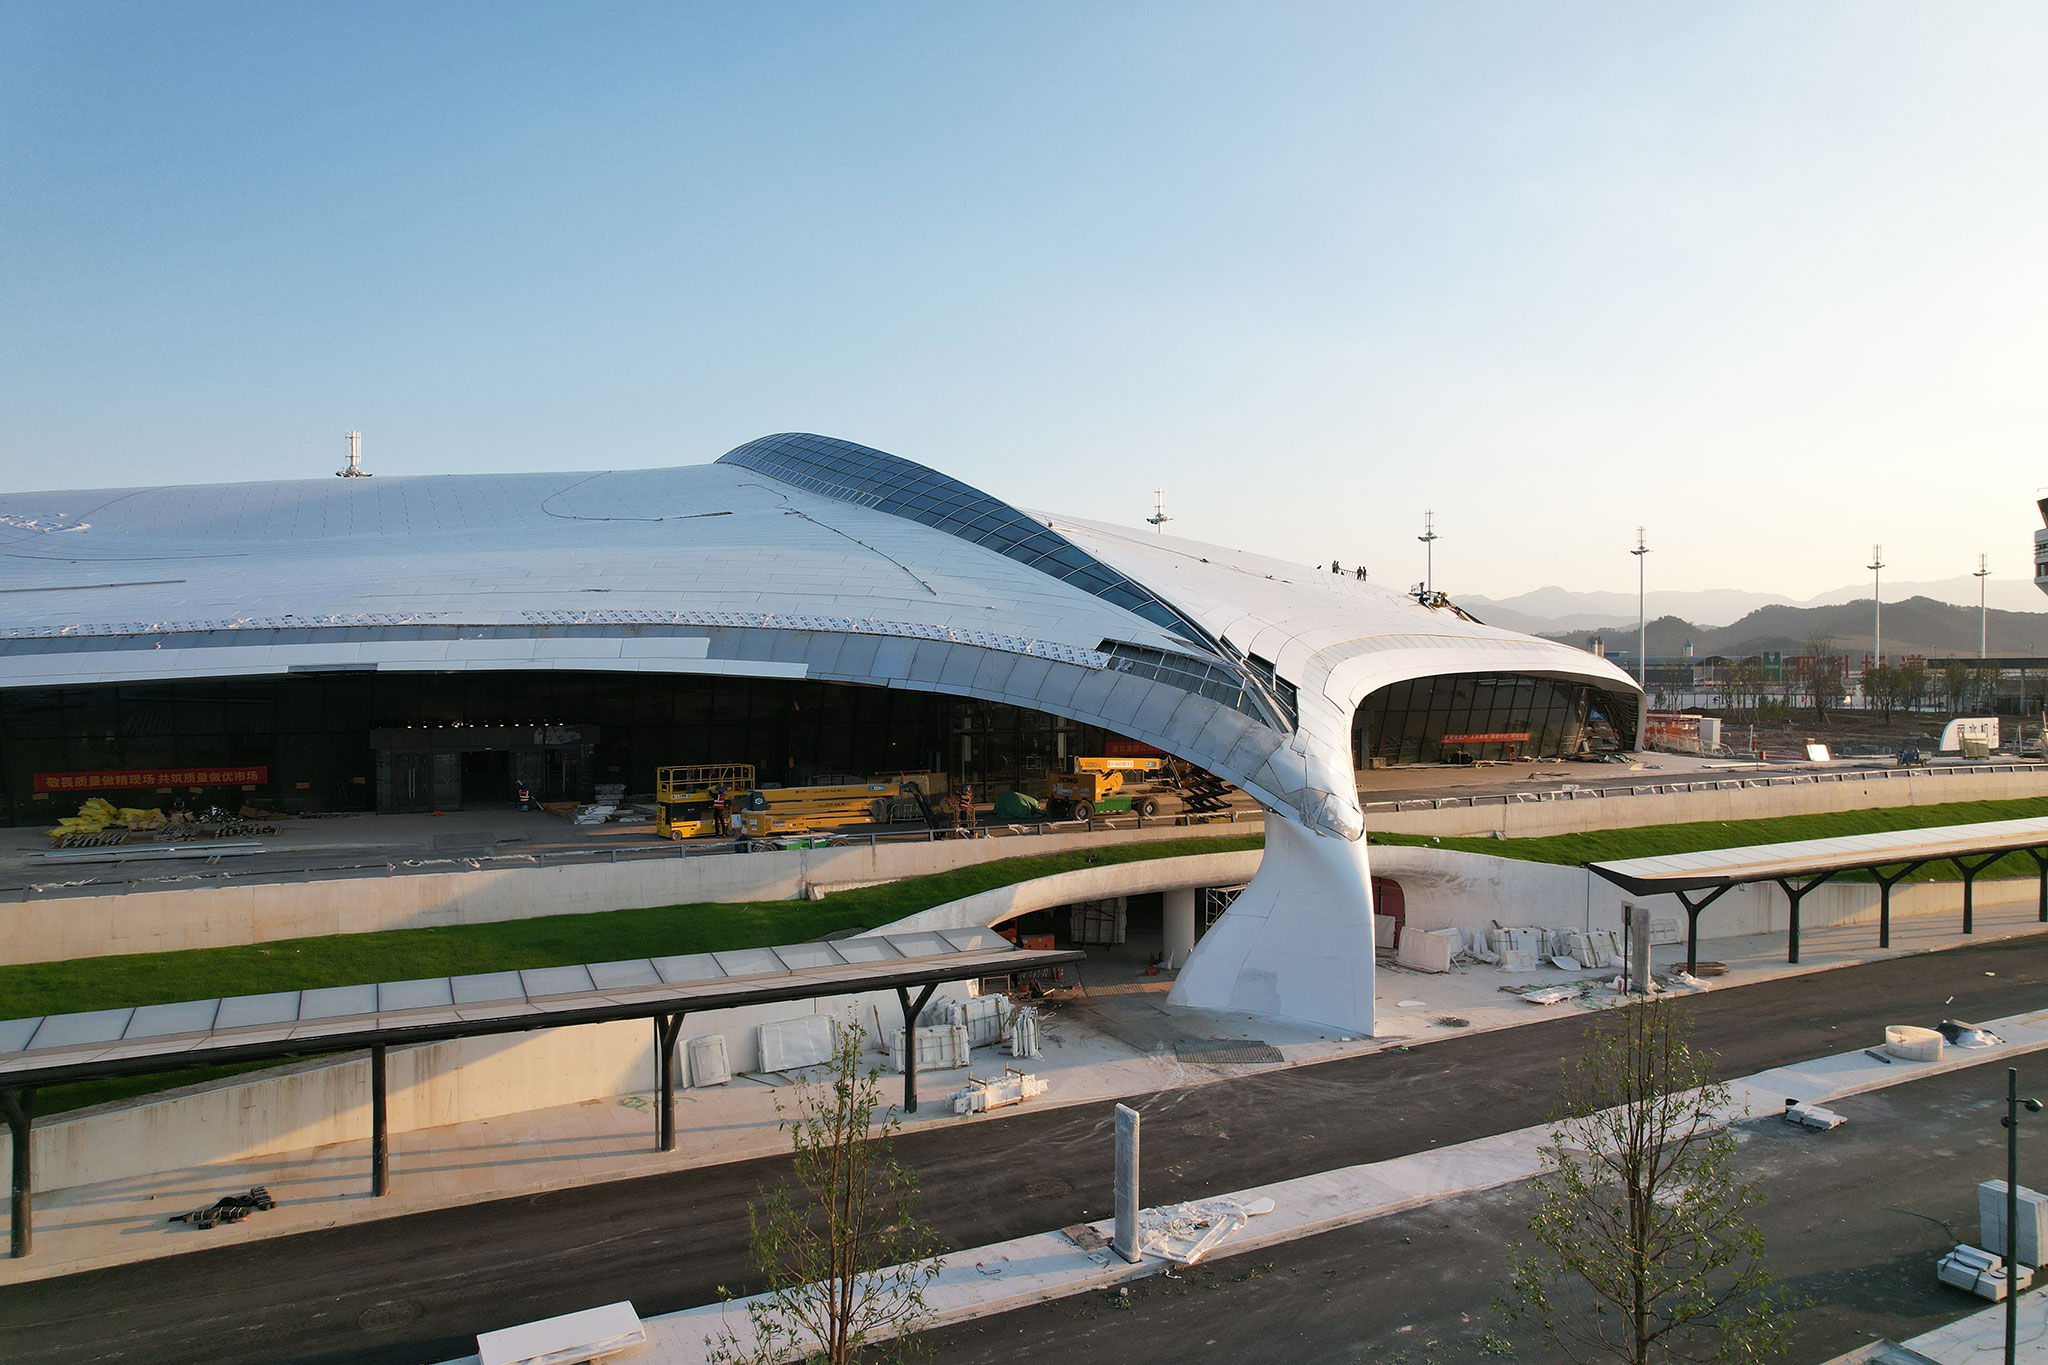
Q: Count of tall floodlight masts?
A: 6